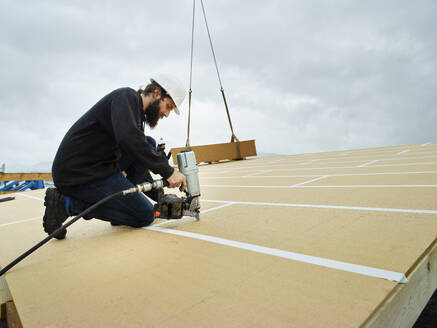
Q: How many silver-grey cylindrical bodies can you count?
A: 1